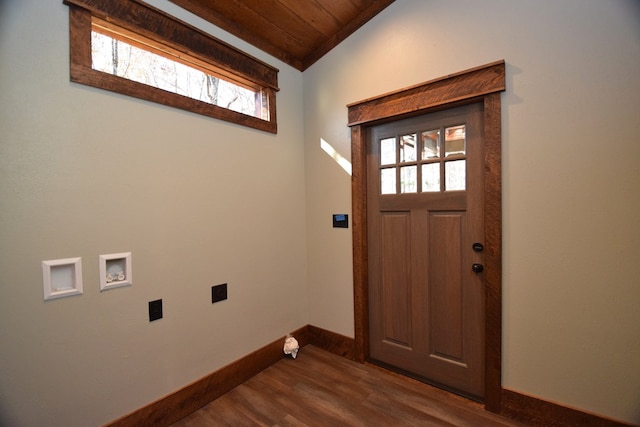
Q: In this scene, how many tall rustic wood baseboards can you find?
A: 3